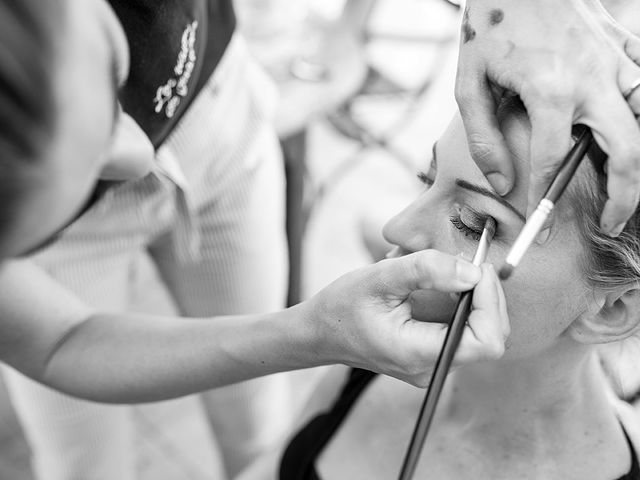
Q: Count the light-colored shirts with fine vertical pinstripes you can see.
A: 0